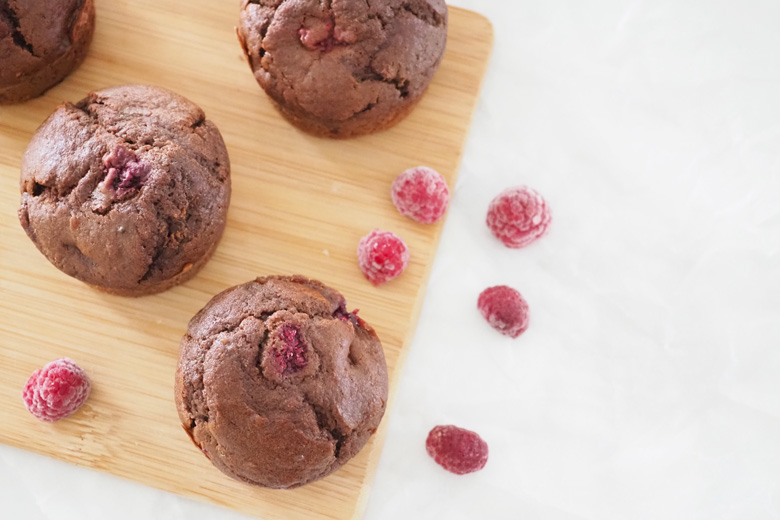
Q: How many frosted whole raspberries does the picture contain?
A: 6